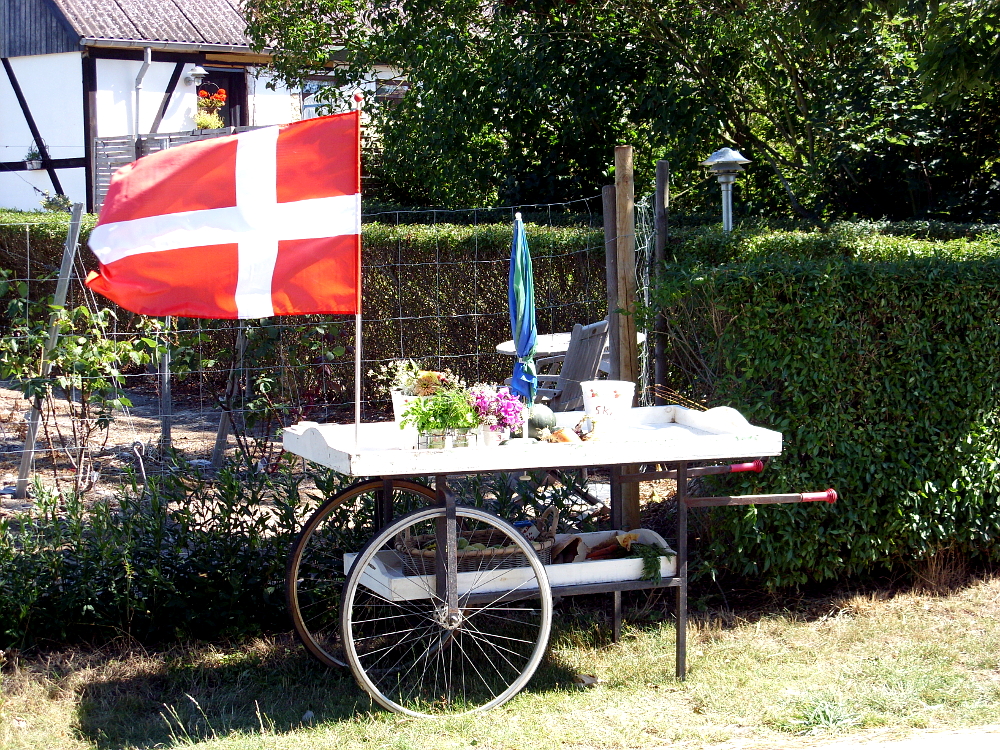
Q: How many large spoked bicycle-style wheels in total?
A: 2